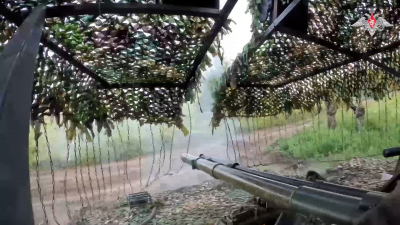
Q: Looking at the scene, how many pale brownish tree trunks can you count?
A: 2